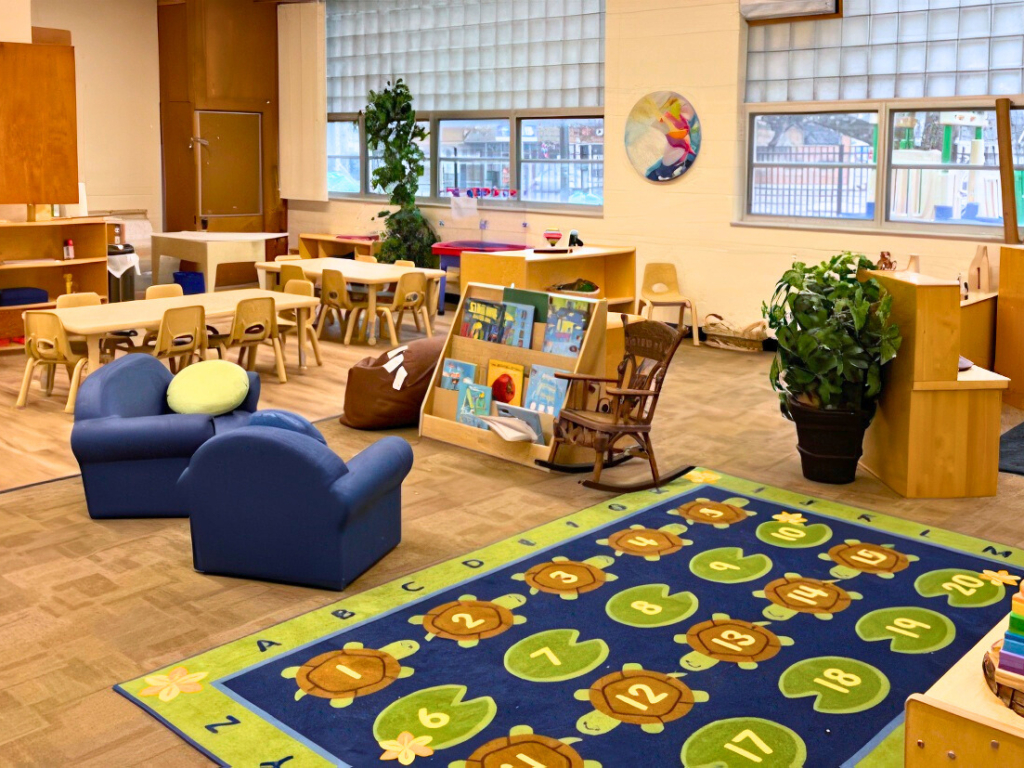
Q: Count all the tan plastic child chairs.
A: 13